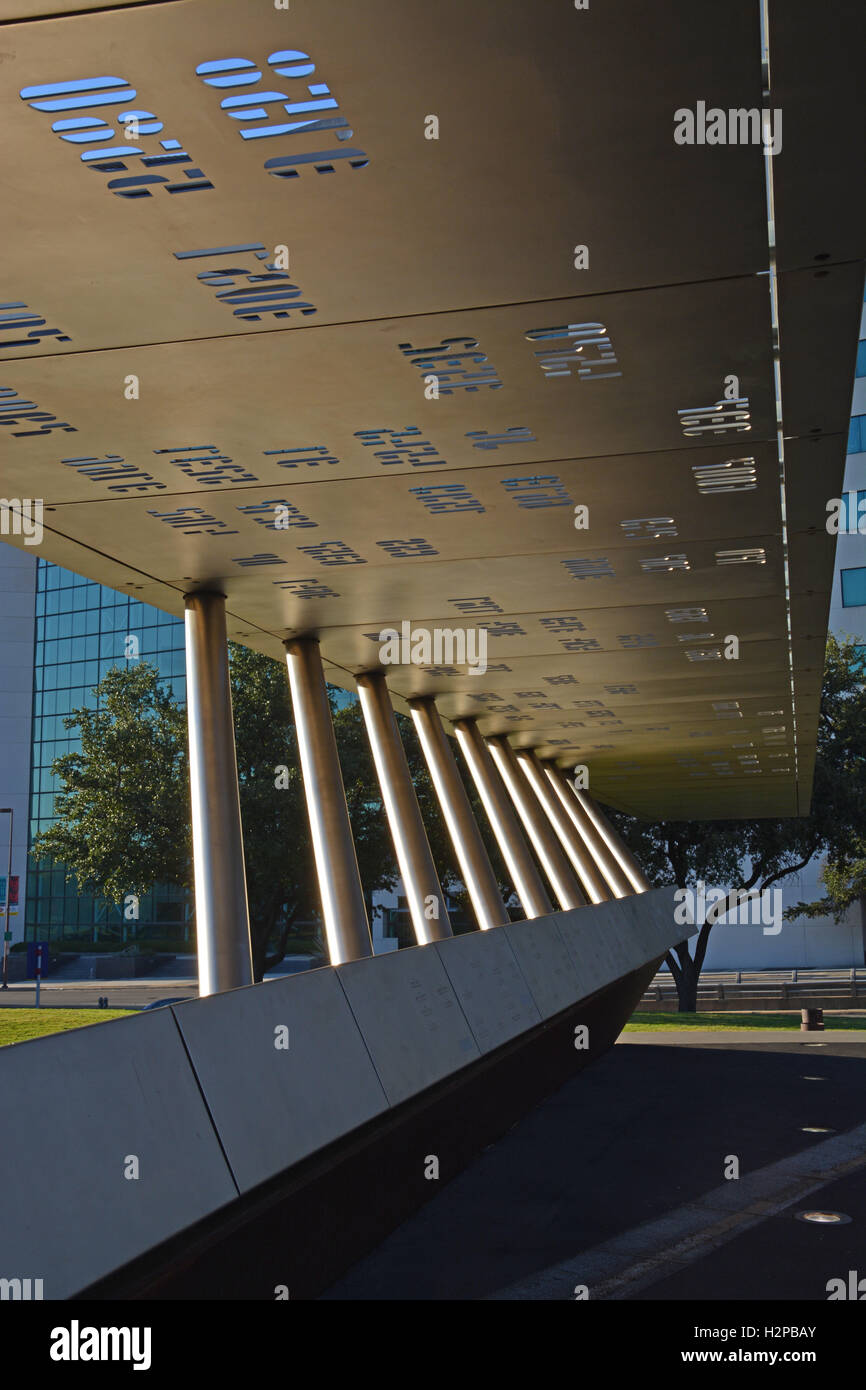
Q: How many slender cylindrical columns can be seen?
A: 9